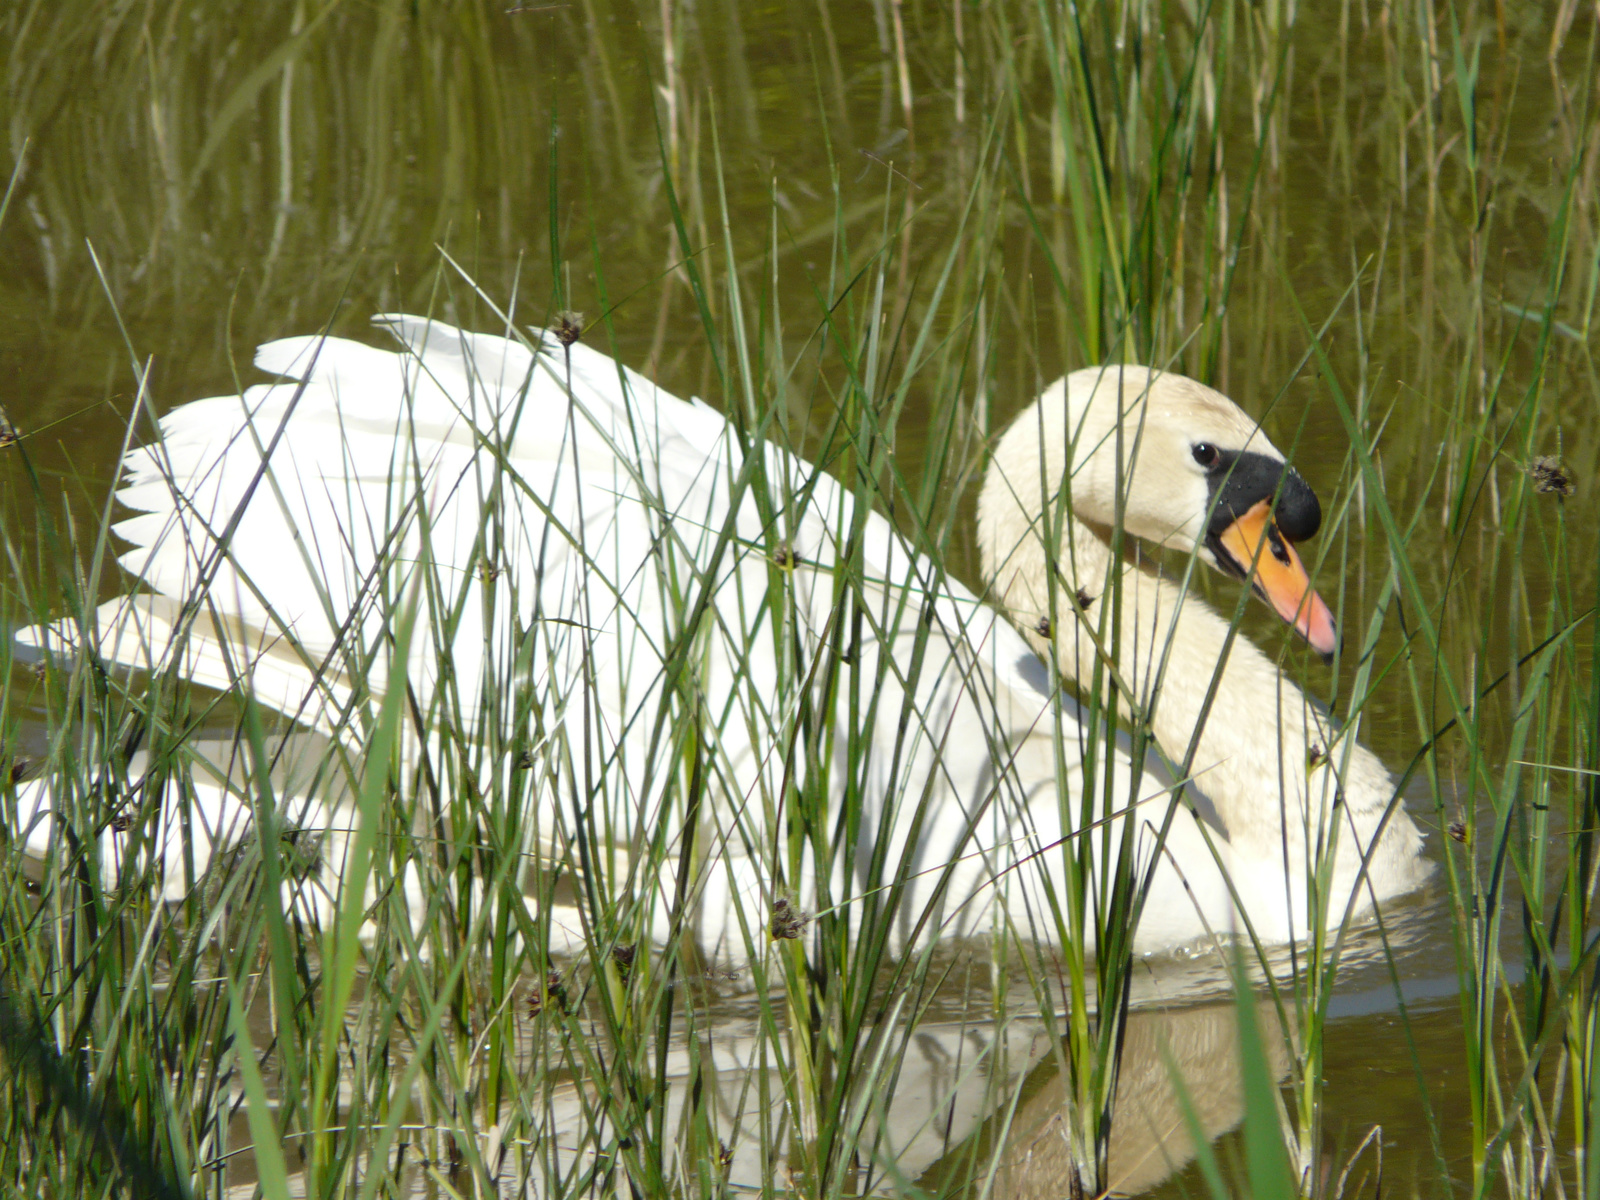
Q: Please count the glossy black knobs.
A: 1